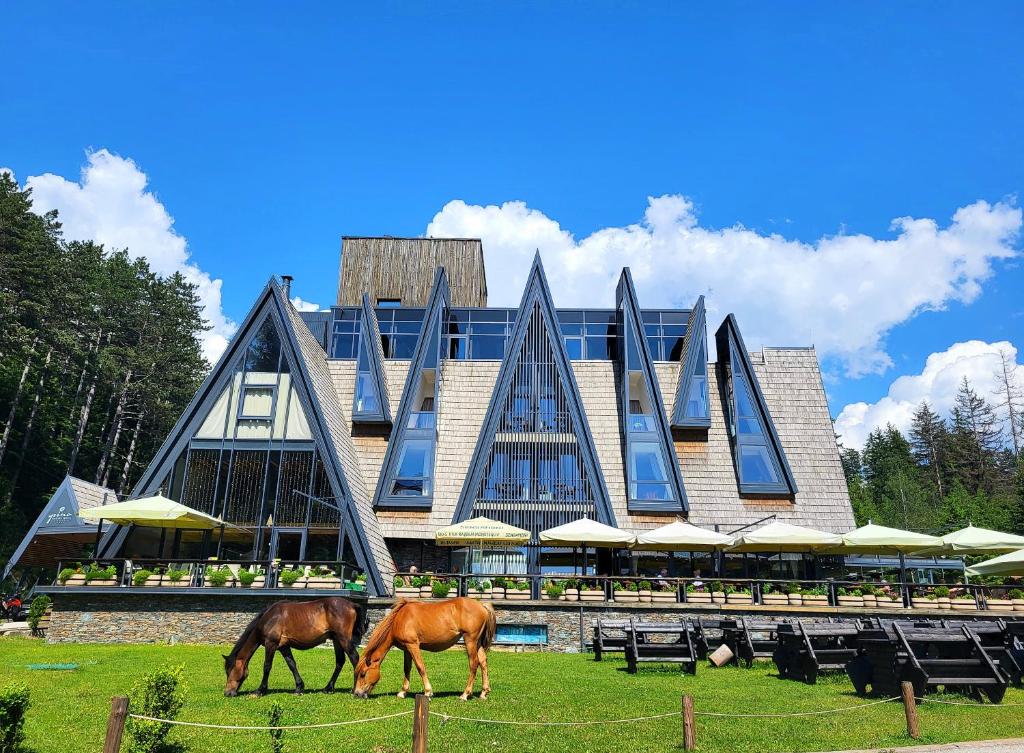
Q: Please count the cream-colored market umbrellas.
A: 8